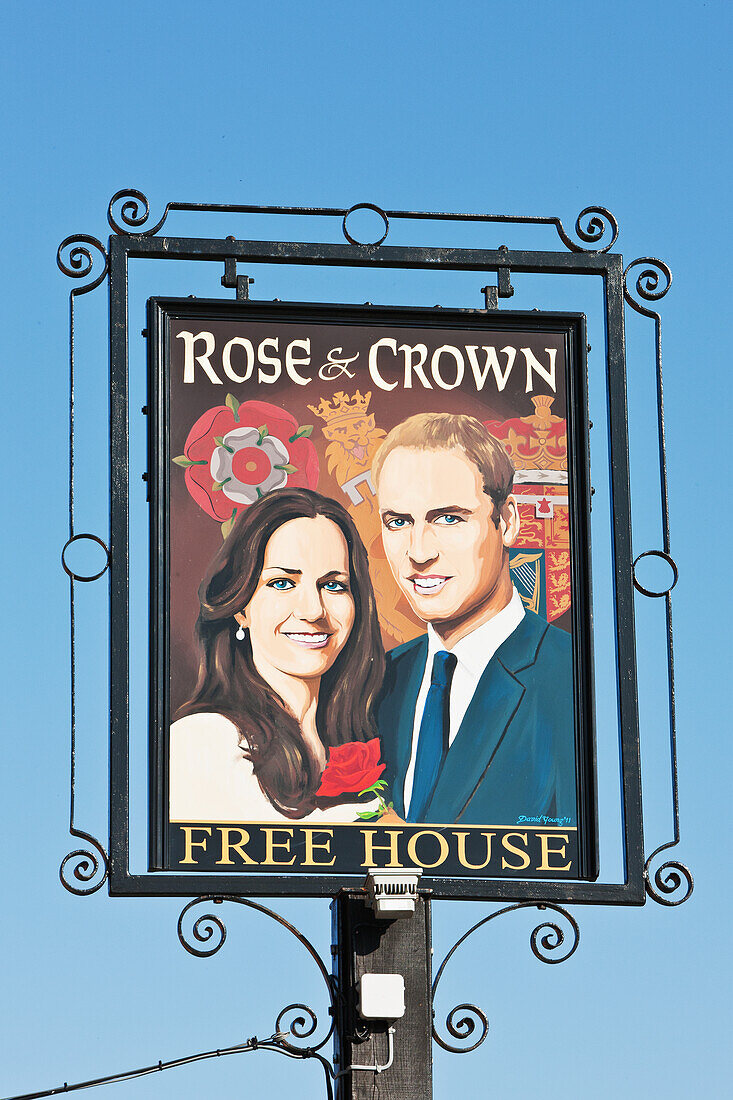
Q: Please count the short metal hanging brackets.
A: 2